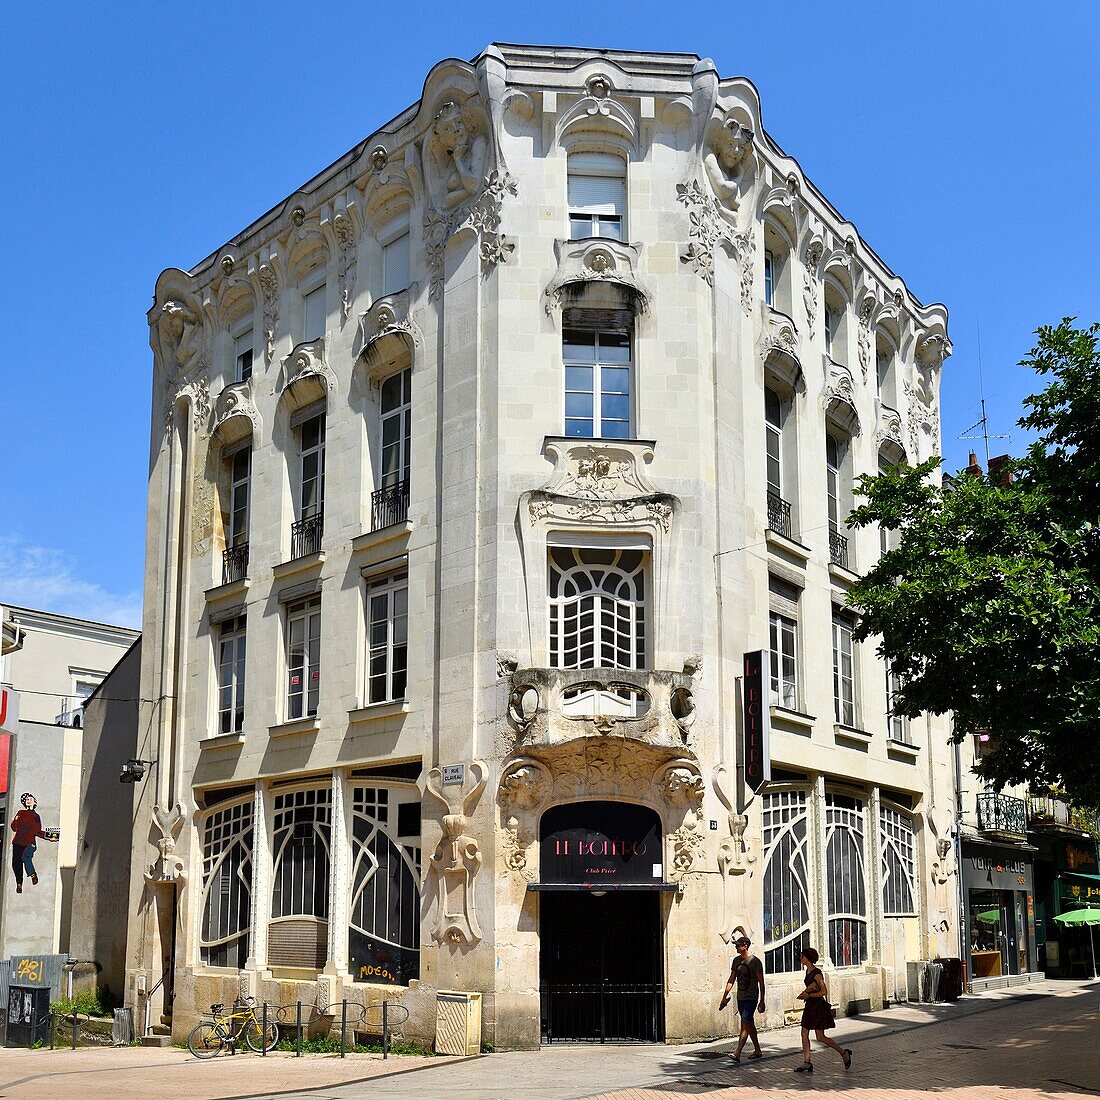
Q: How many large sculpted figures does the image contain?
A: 4